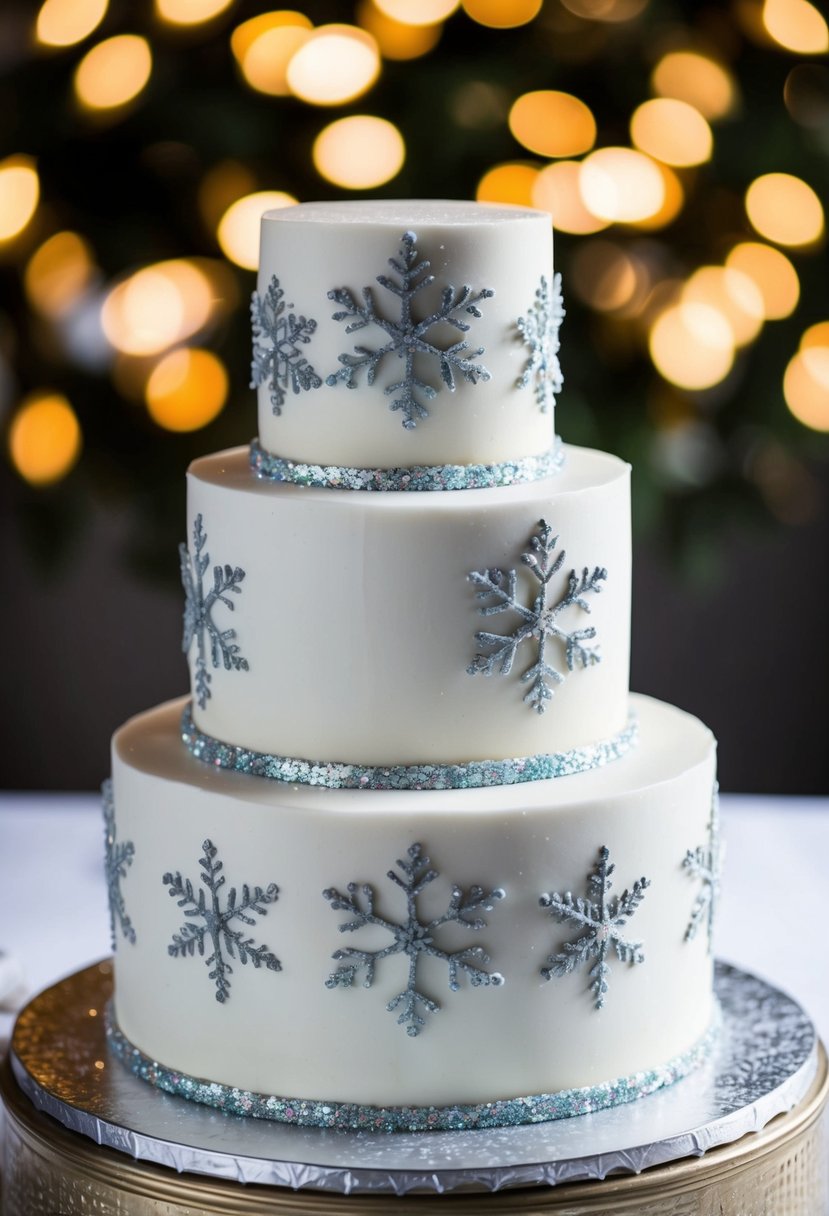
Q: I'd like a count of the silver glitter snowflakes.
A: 10